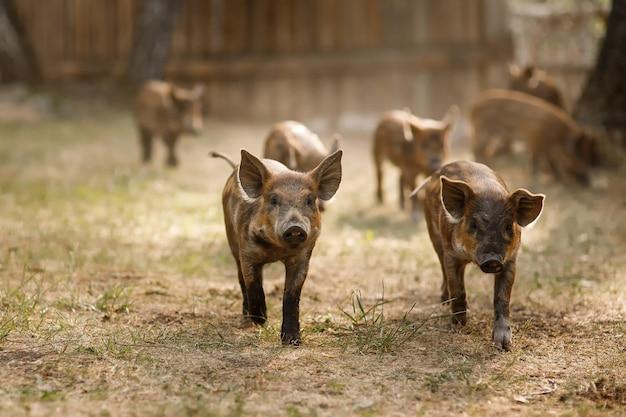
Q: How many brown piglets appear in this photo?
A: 7